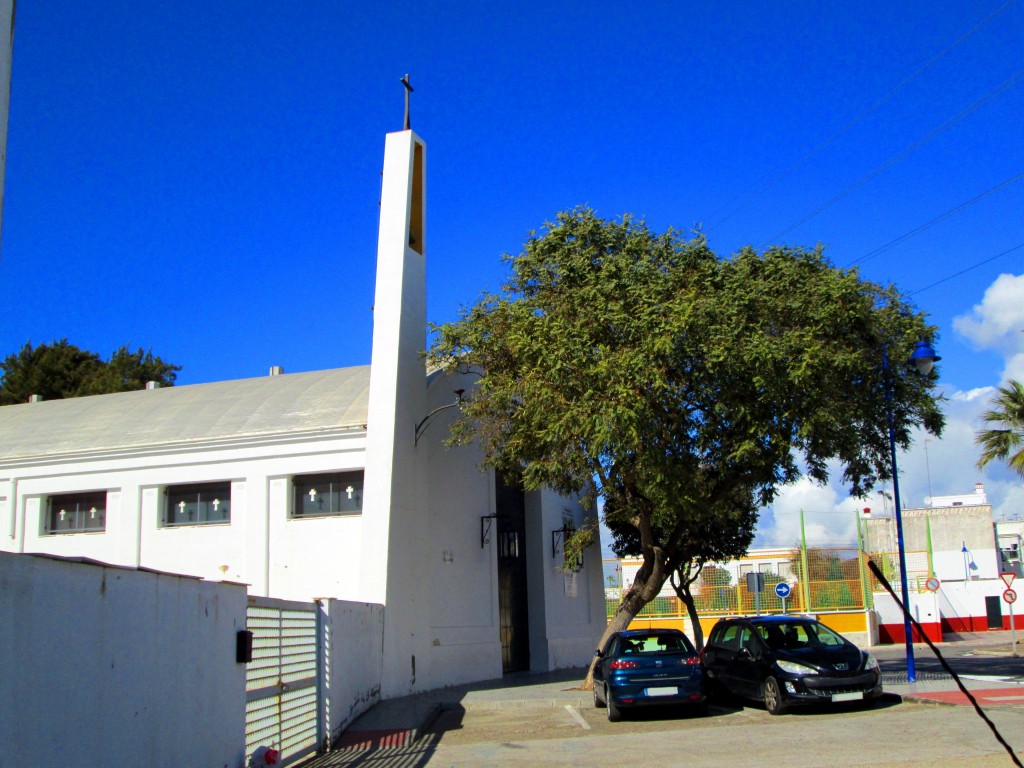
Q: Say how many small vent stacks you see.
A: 3